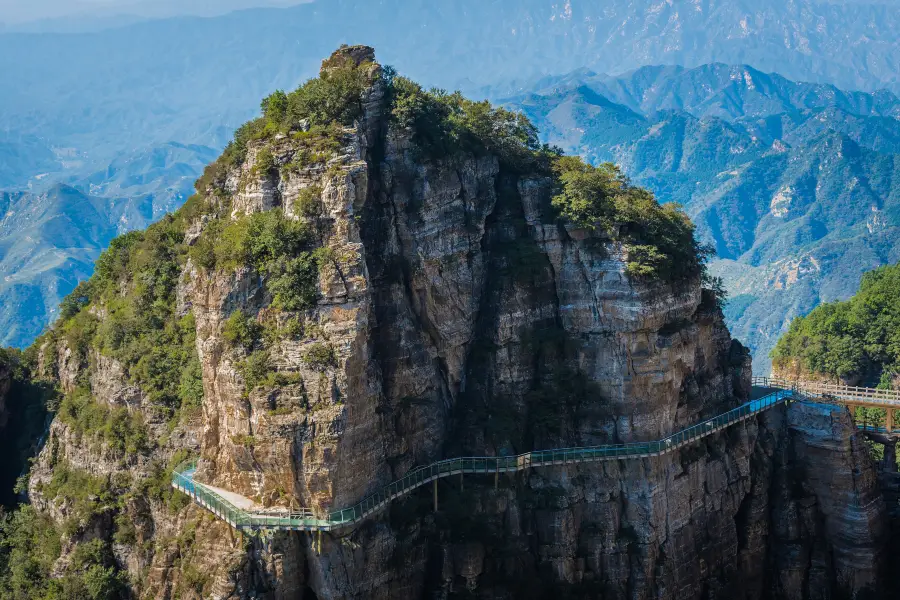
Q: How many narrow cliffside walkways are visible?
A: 1